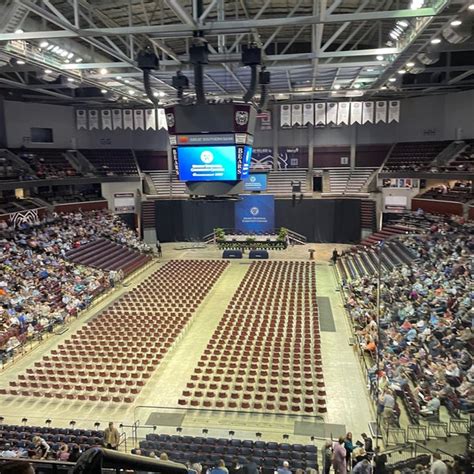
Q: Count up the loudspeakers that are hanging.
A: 5